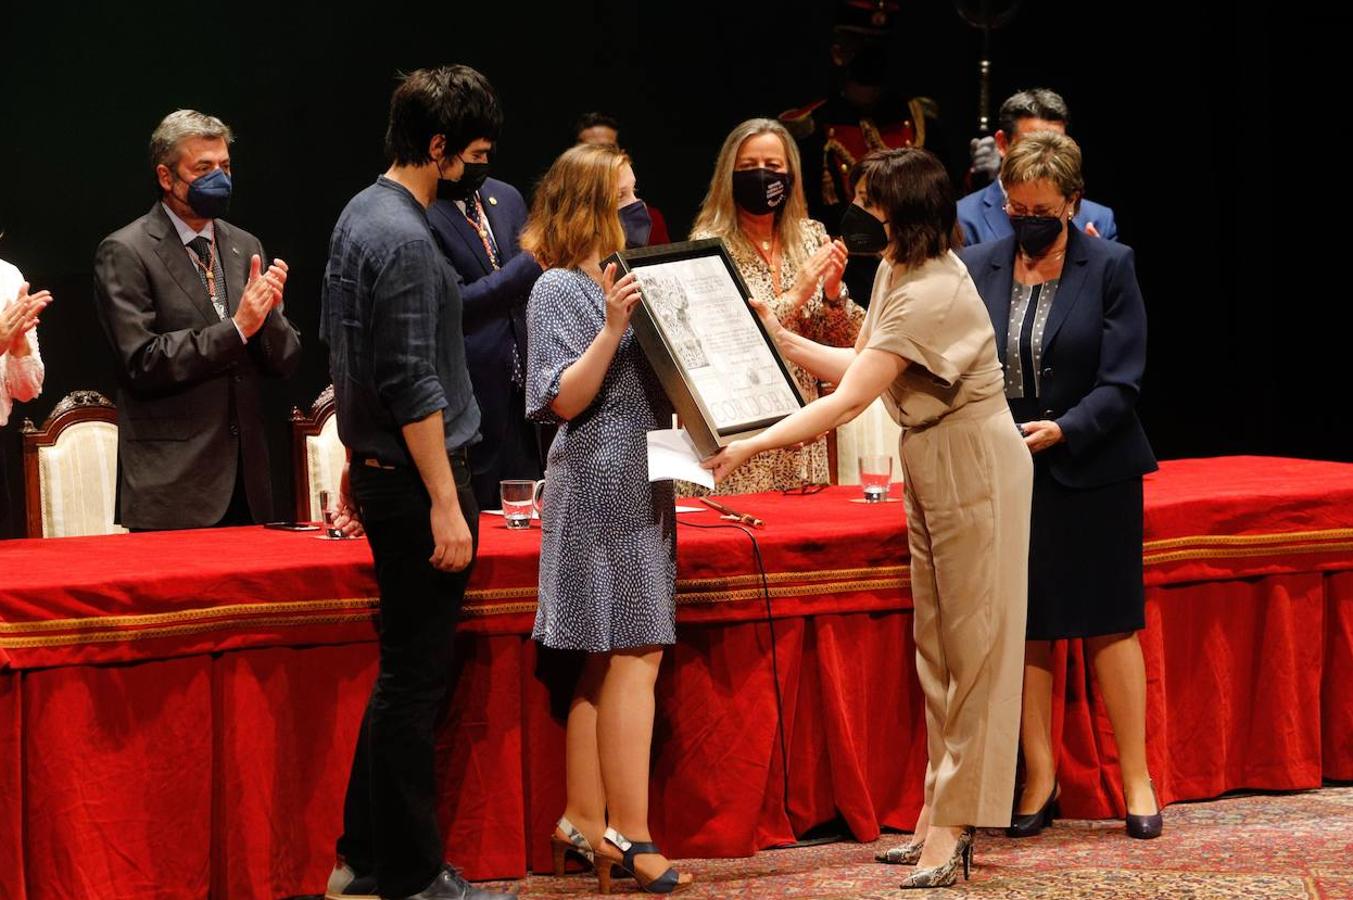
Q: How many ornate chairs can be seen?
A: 3